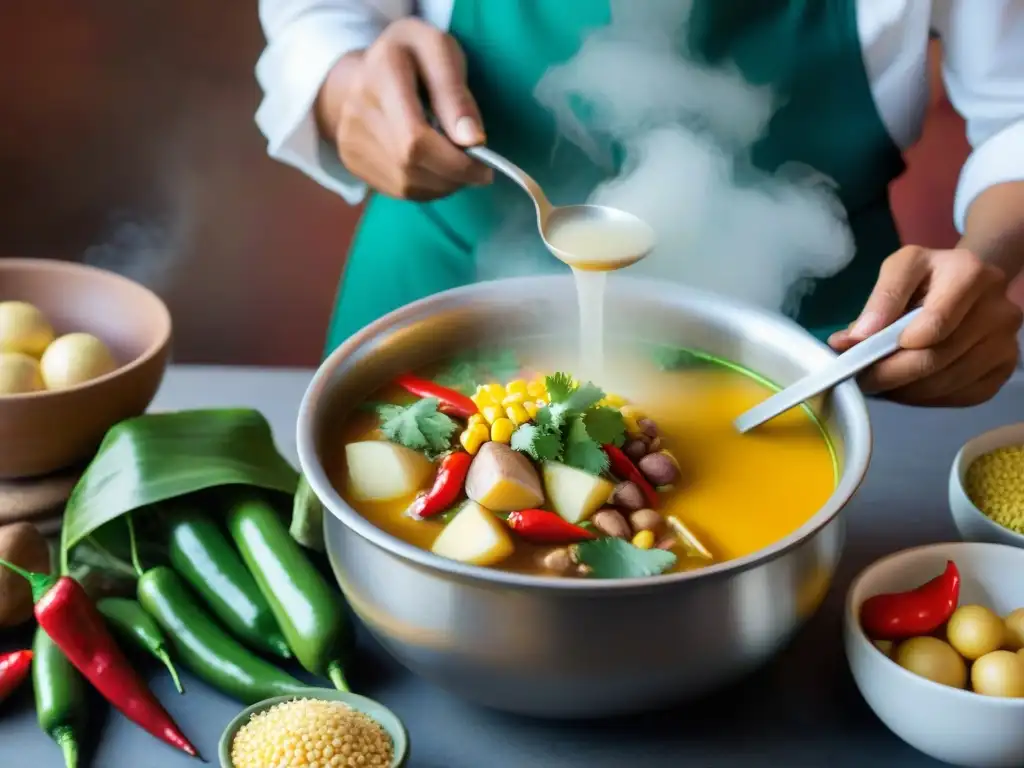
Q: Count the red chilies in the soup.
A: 4